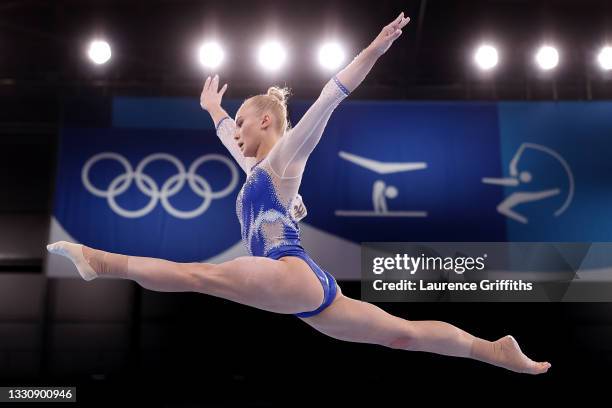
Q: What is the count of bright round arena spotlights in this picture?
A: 7